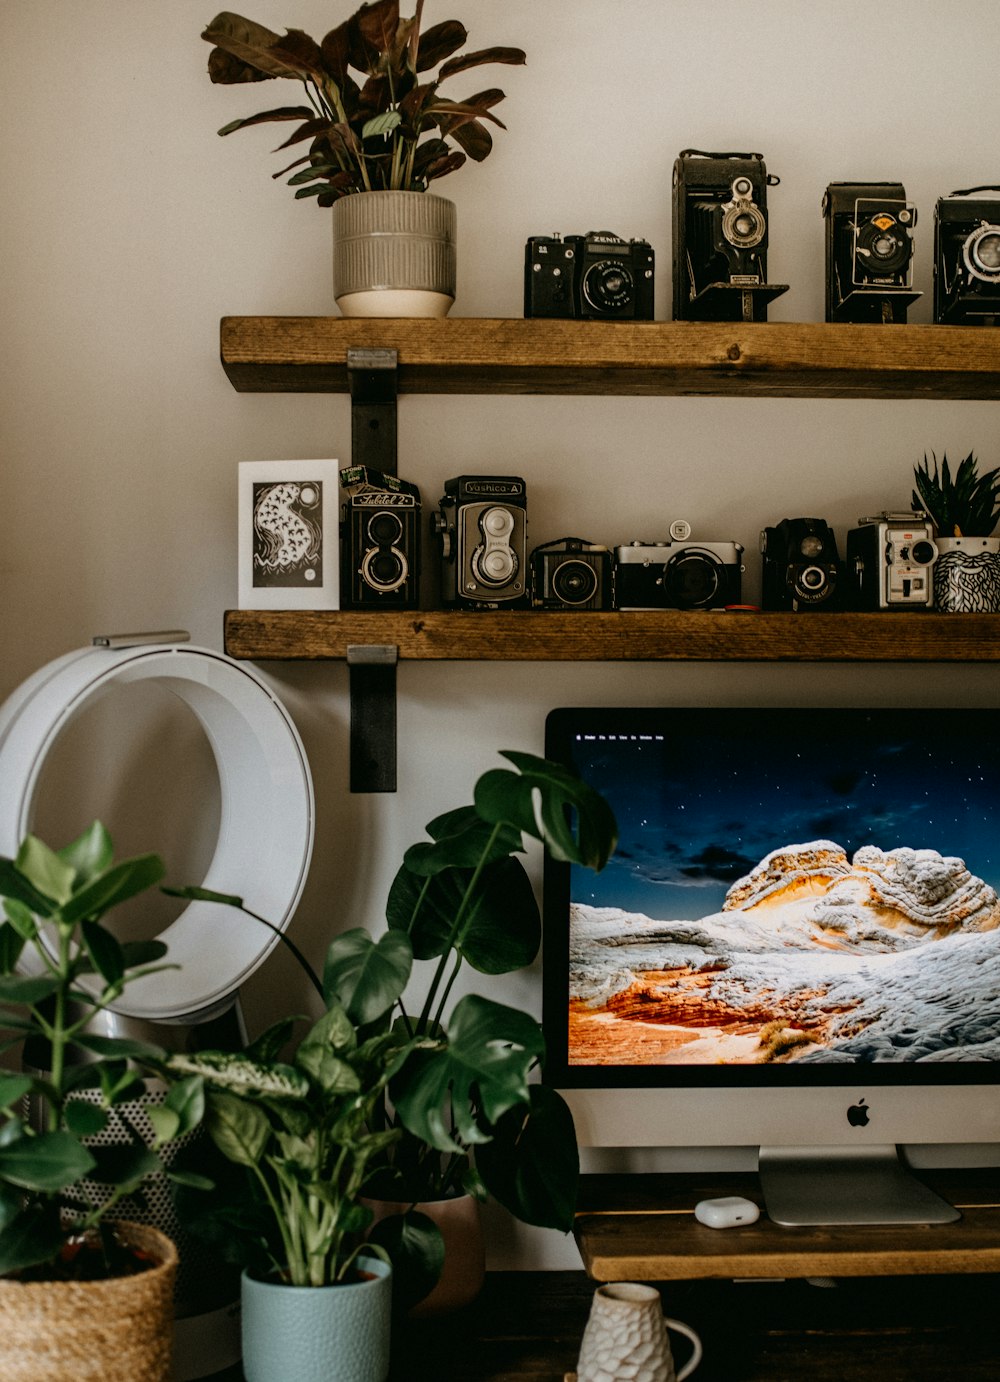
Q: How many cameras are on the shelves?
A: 10